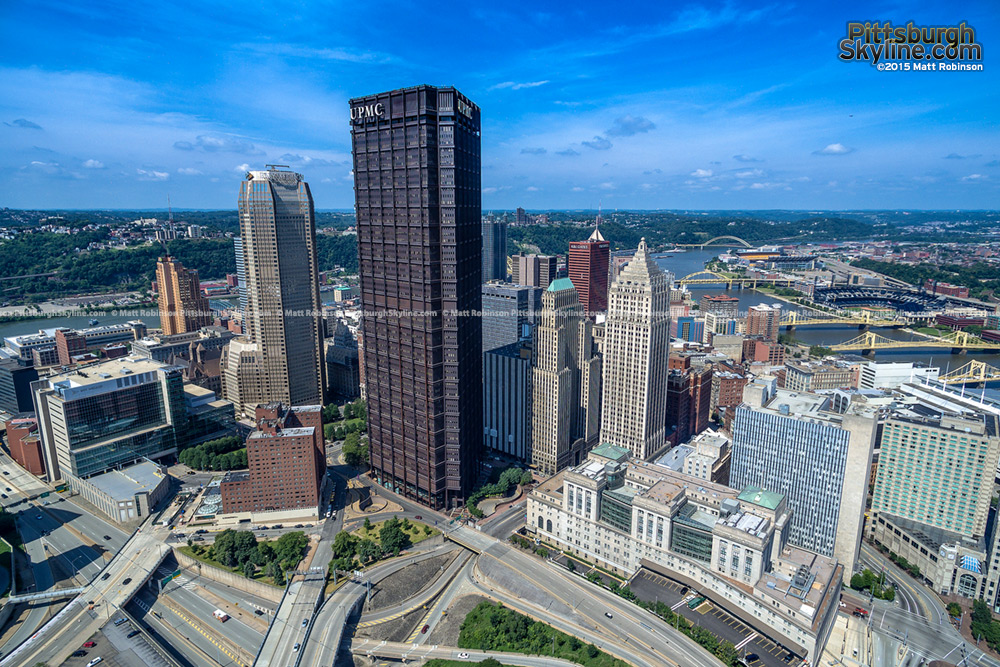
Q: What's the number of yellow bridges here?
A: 5